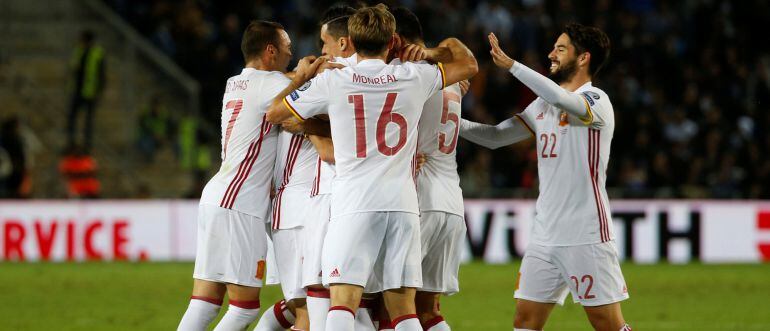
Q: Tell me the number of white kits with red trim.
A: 6